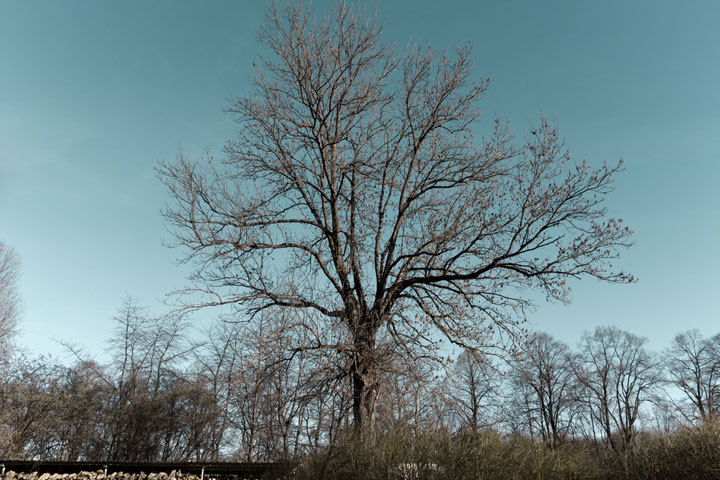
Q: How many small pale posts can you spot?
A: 3